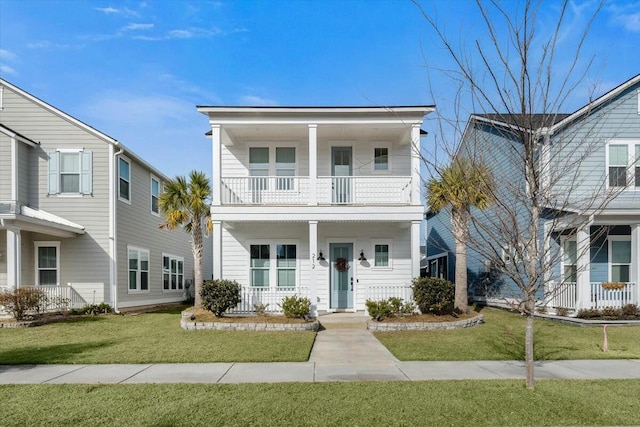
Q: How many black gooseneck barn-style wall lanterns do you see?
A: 2